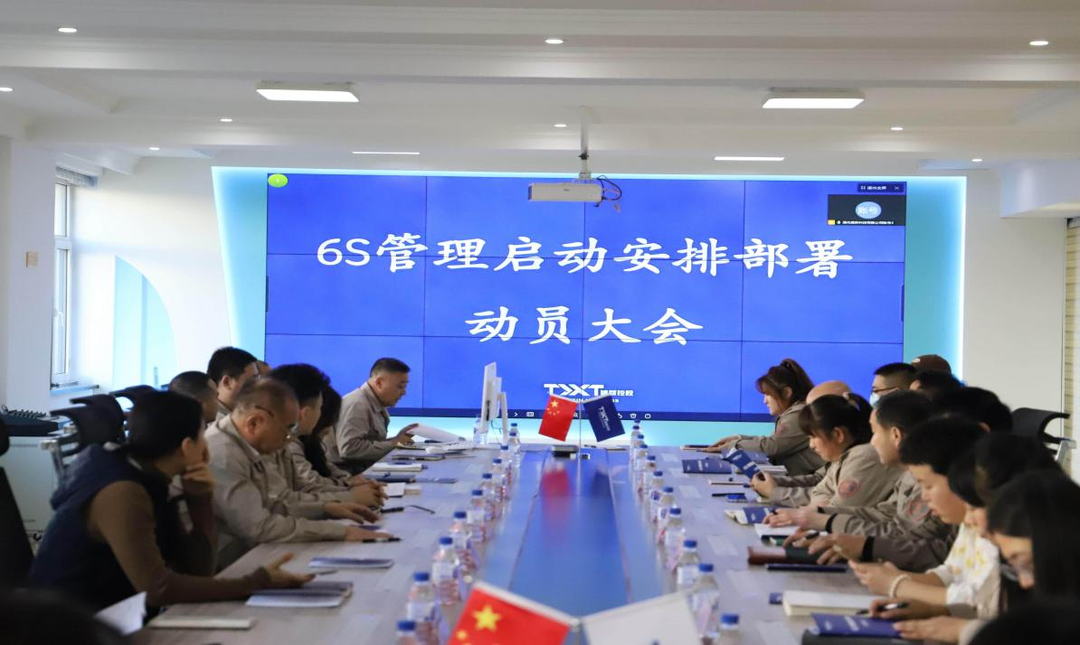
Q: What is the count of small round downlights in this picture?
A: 9